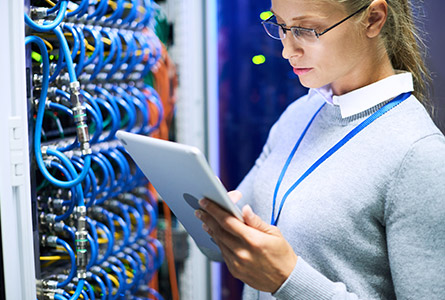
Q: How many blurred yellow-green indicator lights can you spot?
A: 2